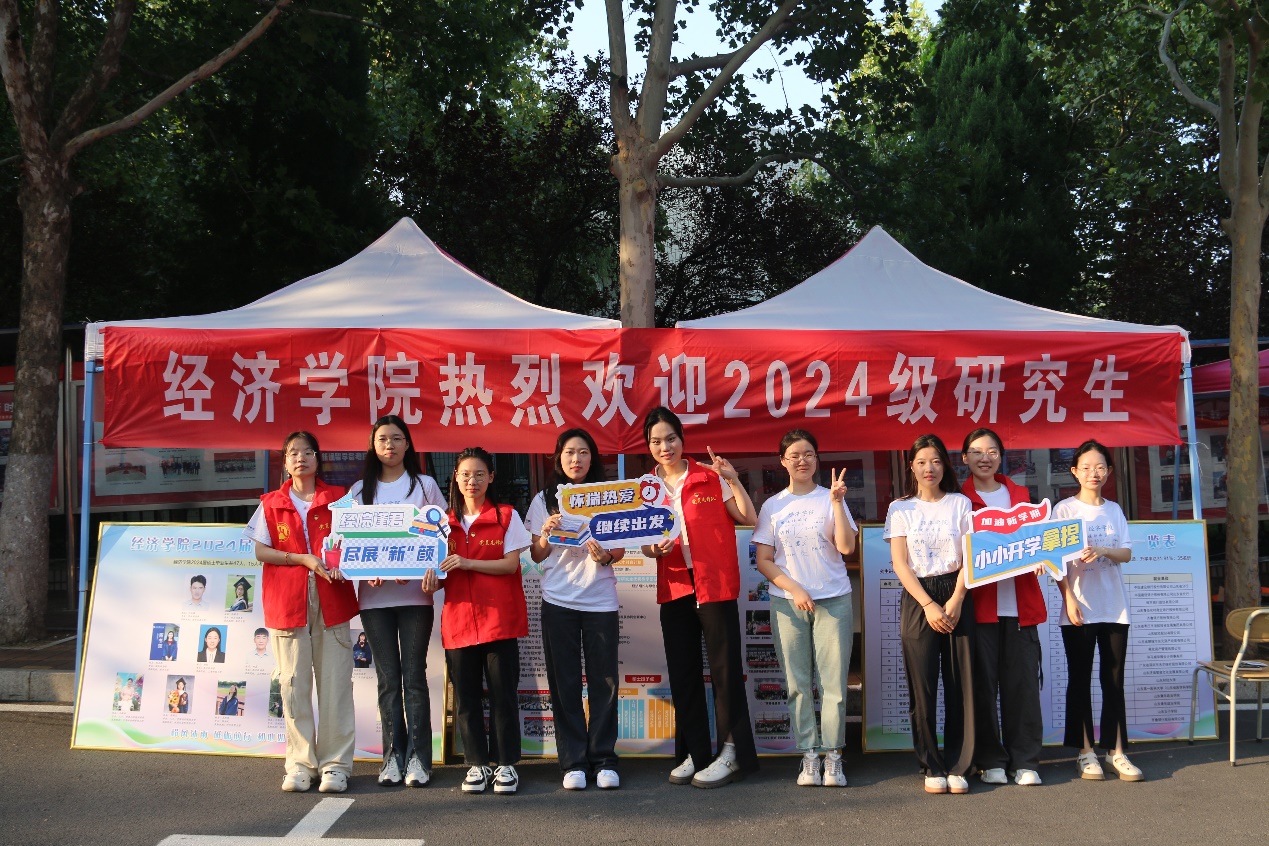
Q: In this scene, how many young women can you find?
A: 9